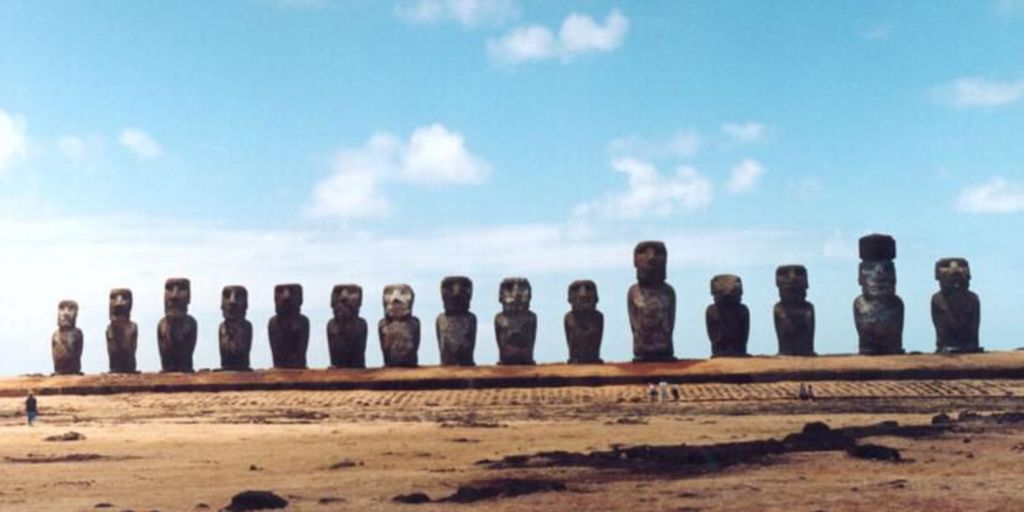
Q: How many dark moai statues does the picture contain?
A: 15